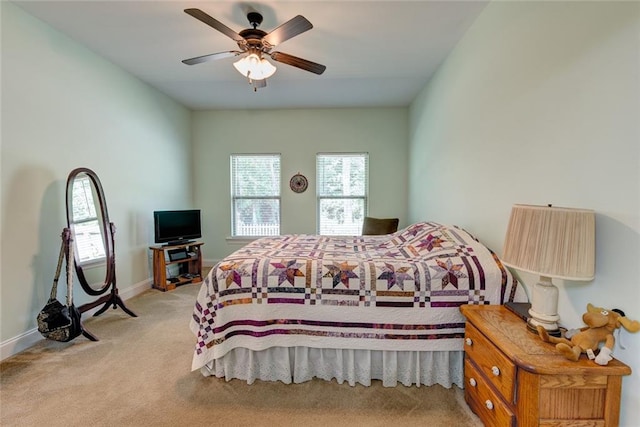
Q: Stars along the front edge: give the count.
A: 5